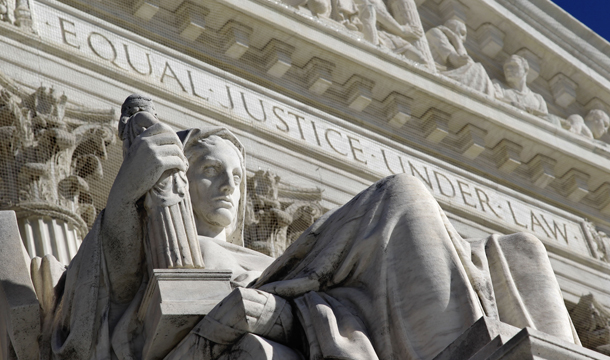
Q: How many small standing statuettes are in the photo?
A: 1